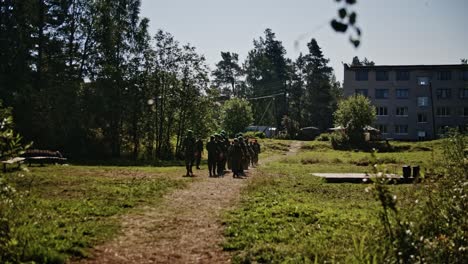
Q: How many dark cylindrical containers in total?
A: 2